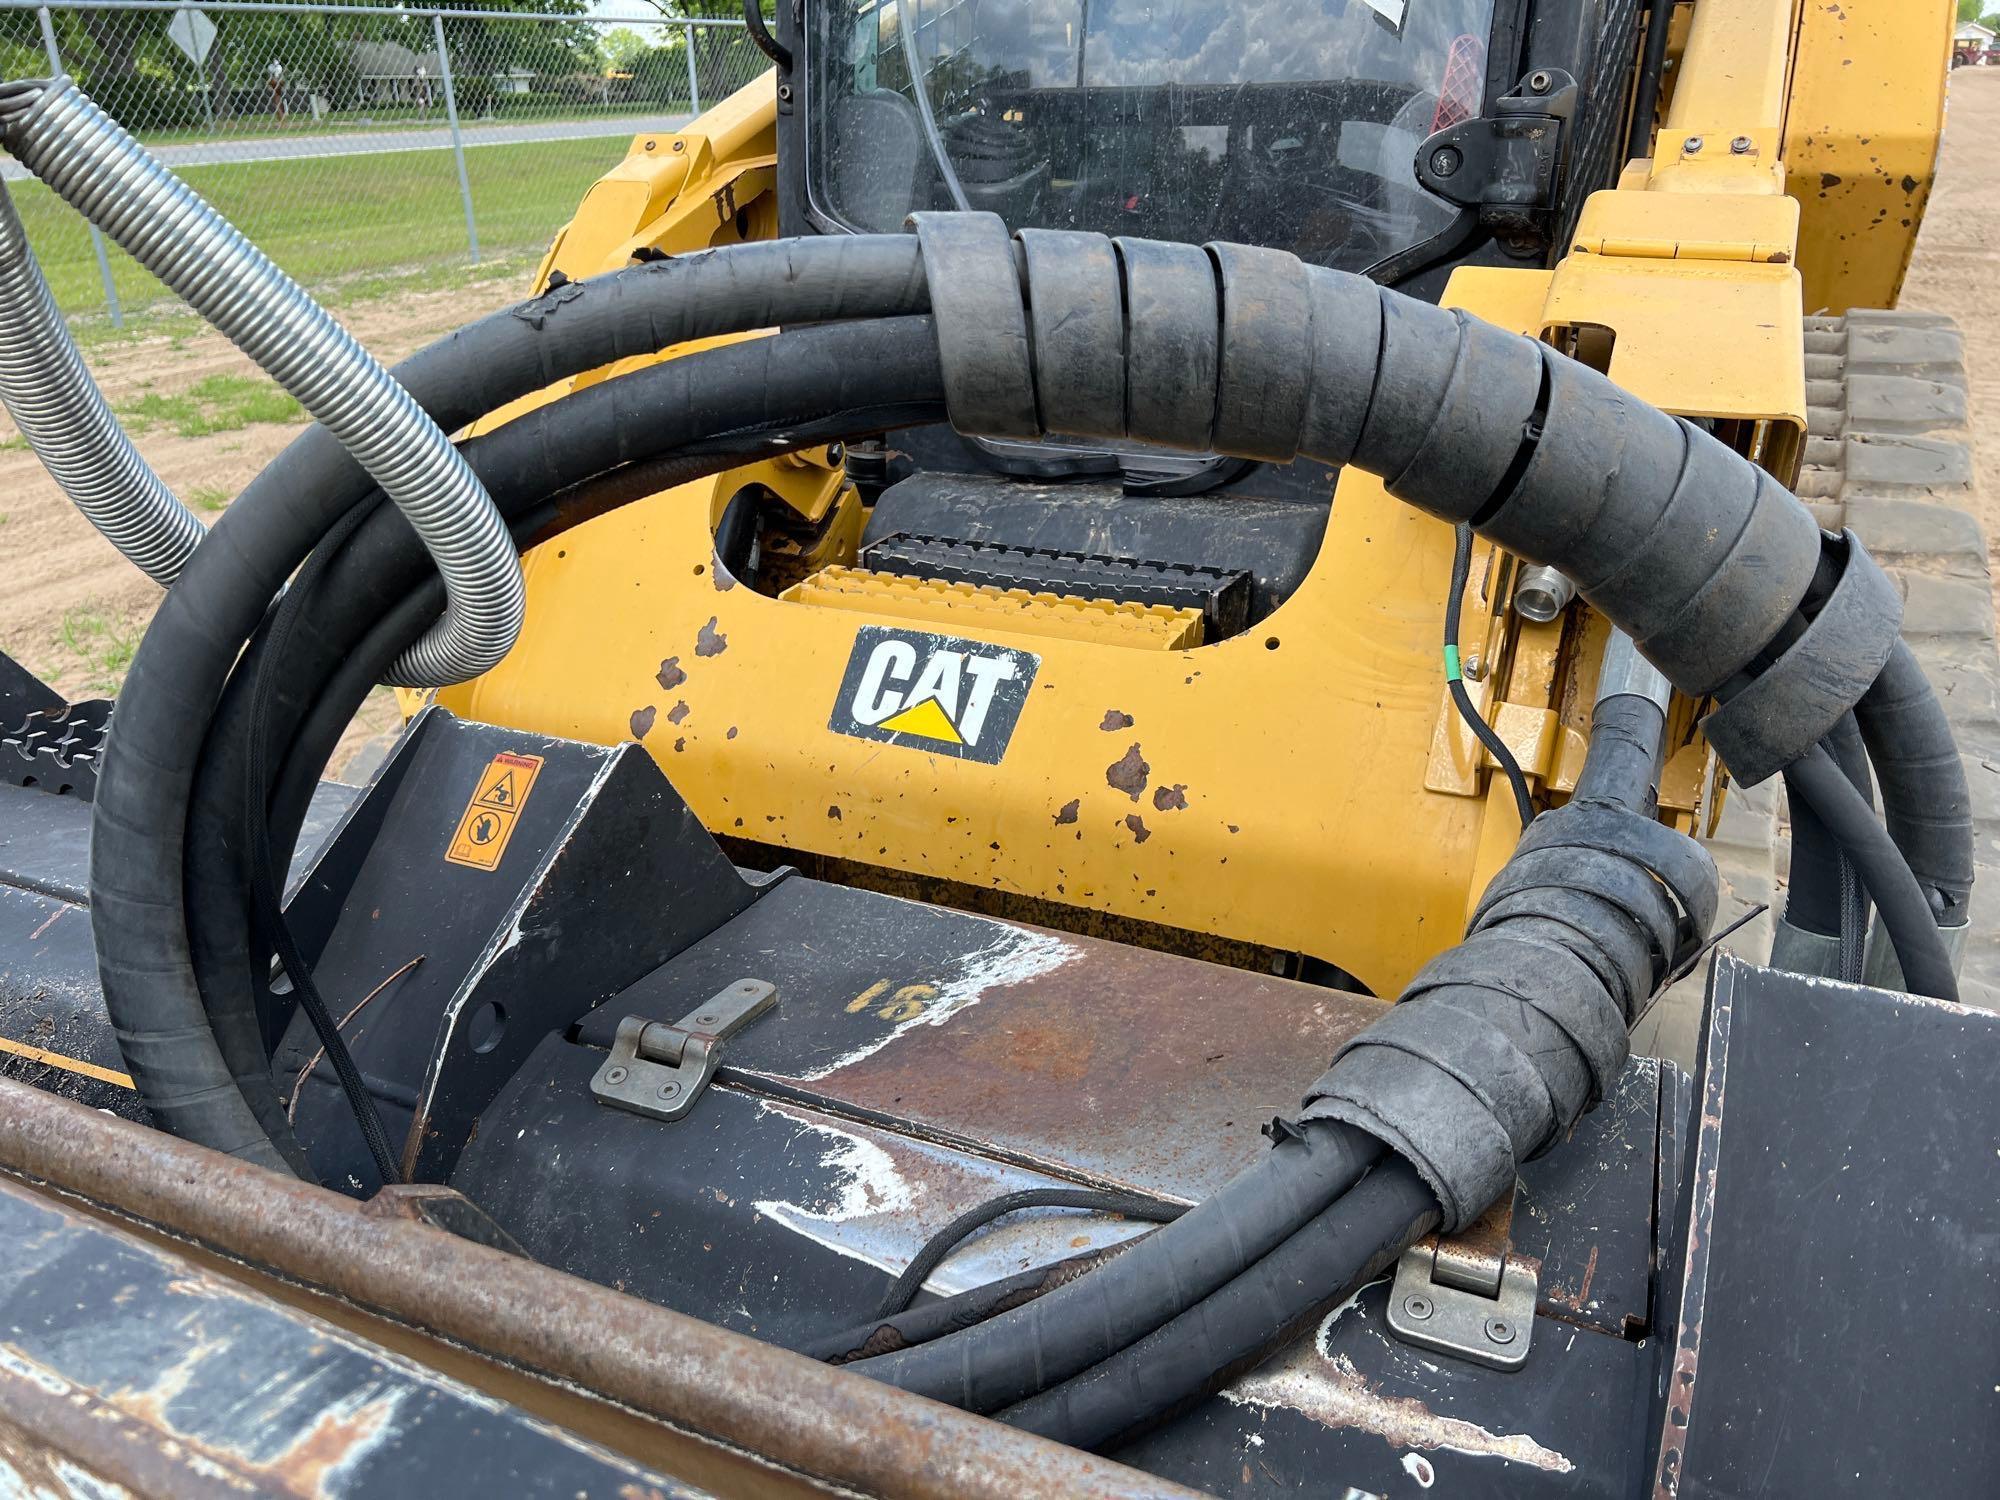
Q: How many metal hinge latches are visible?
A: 2